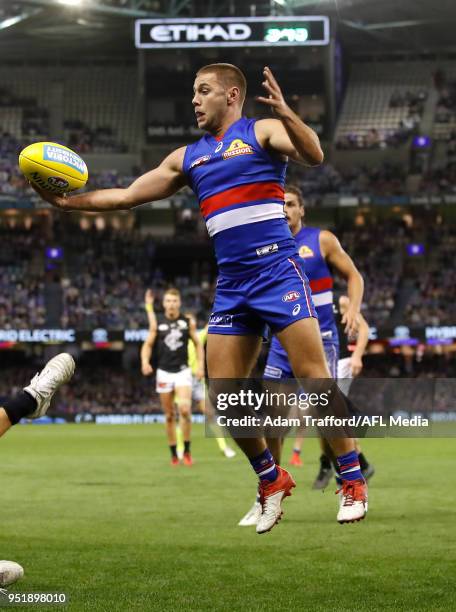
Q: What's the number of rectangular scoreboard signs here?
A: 1